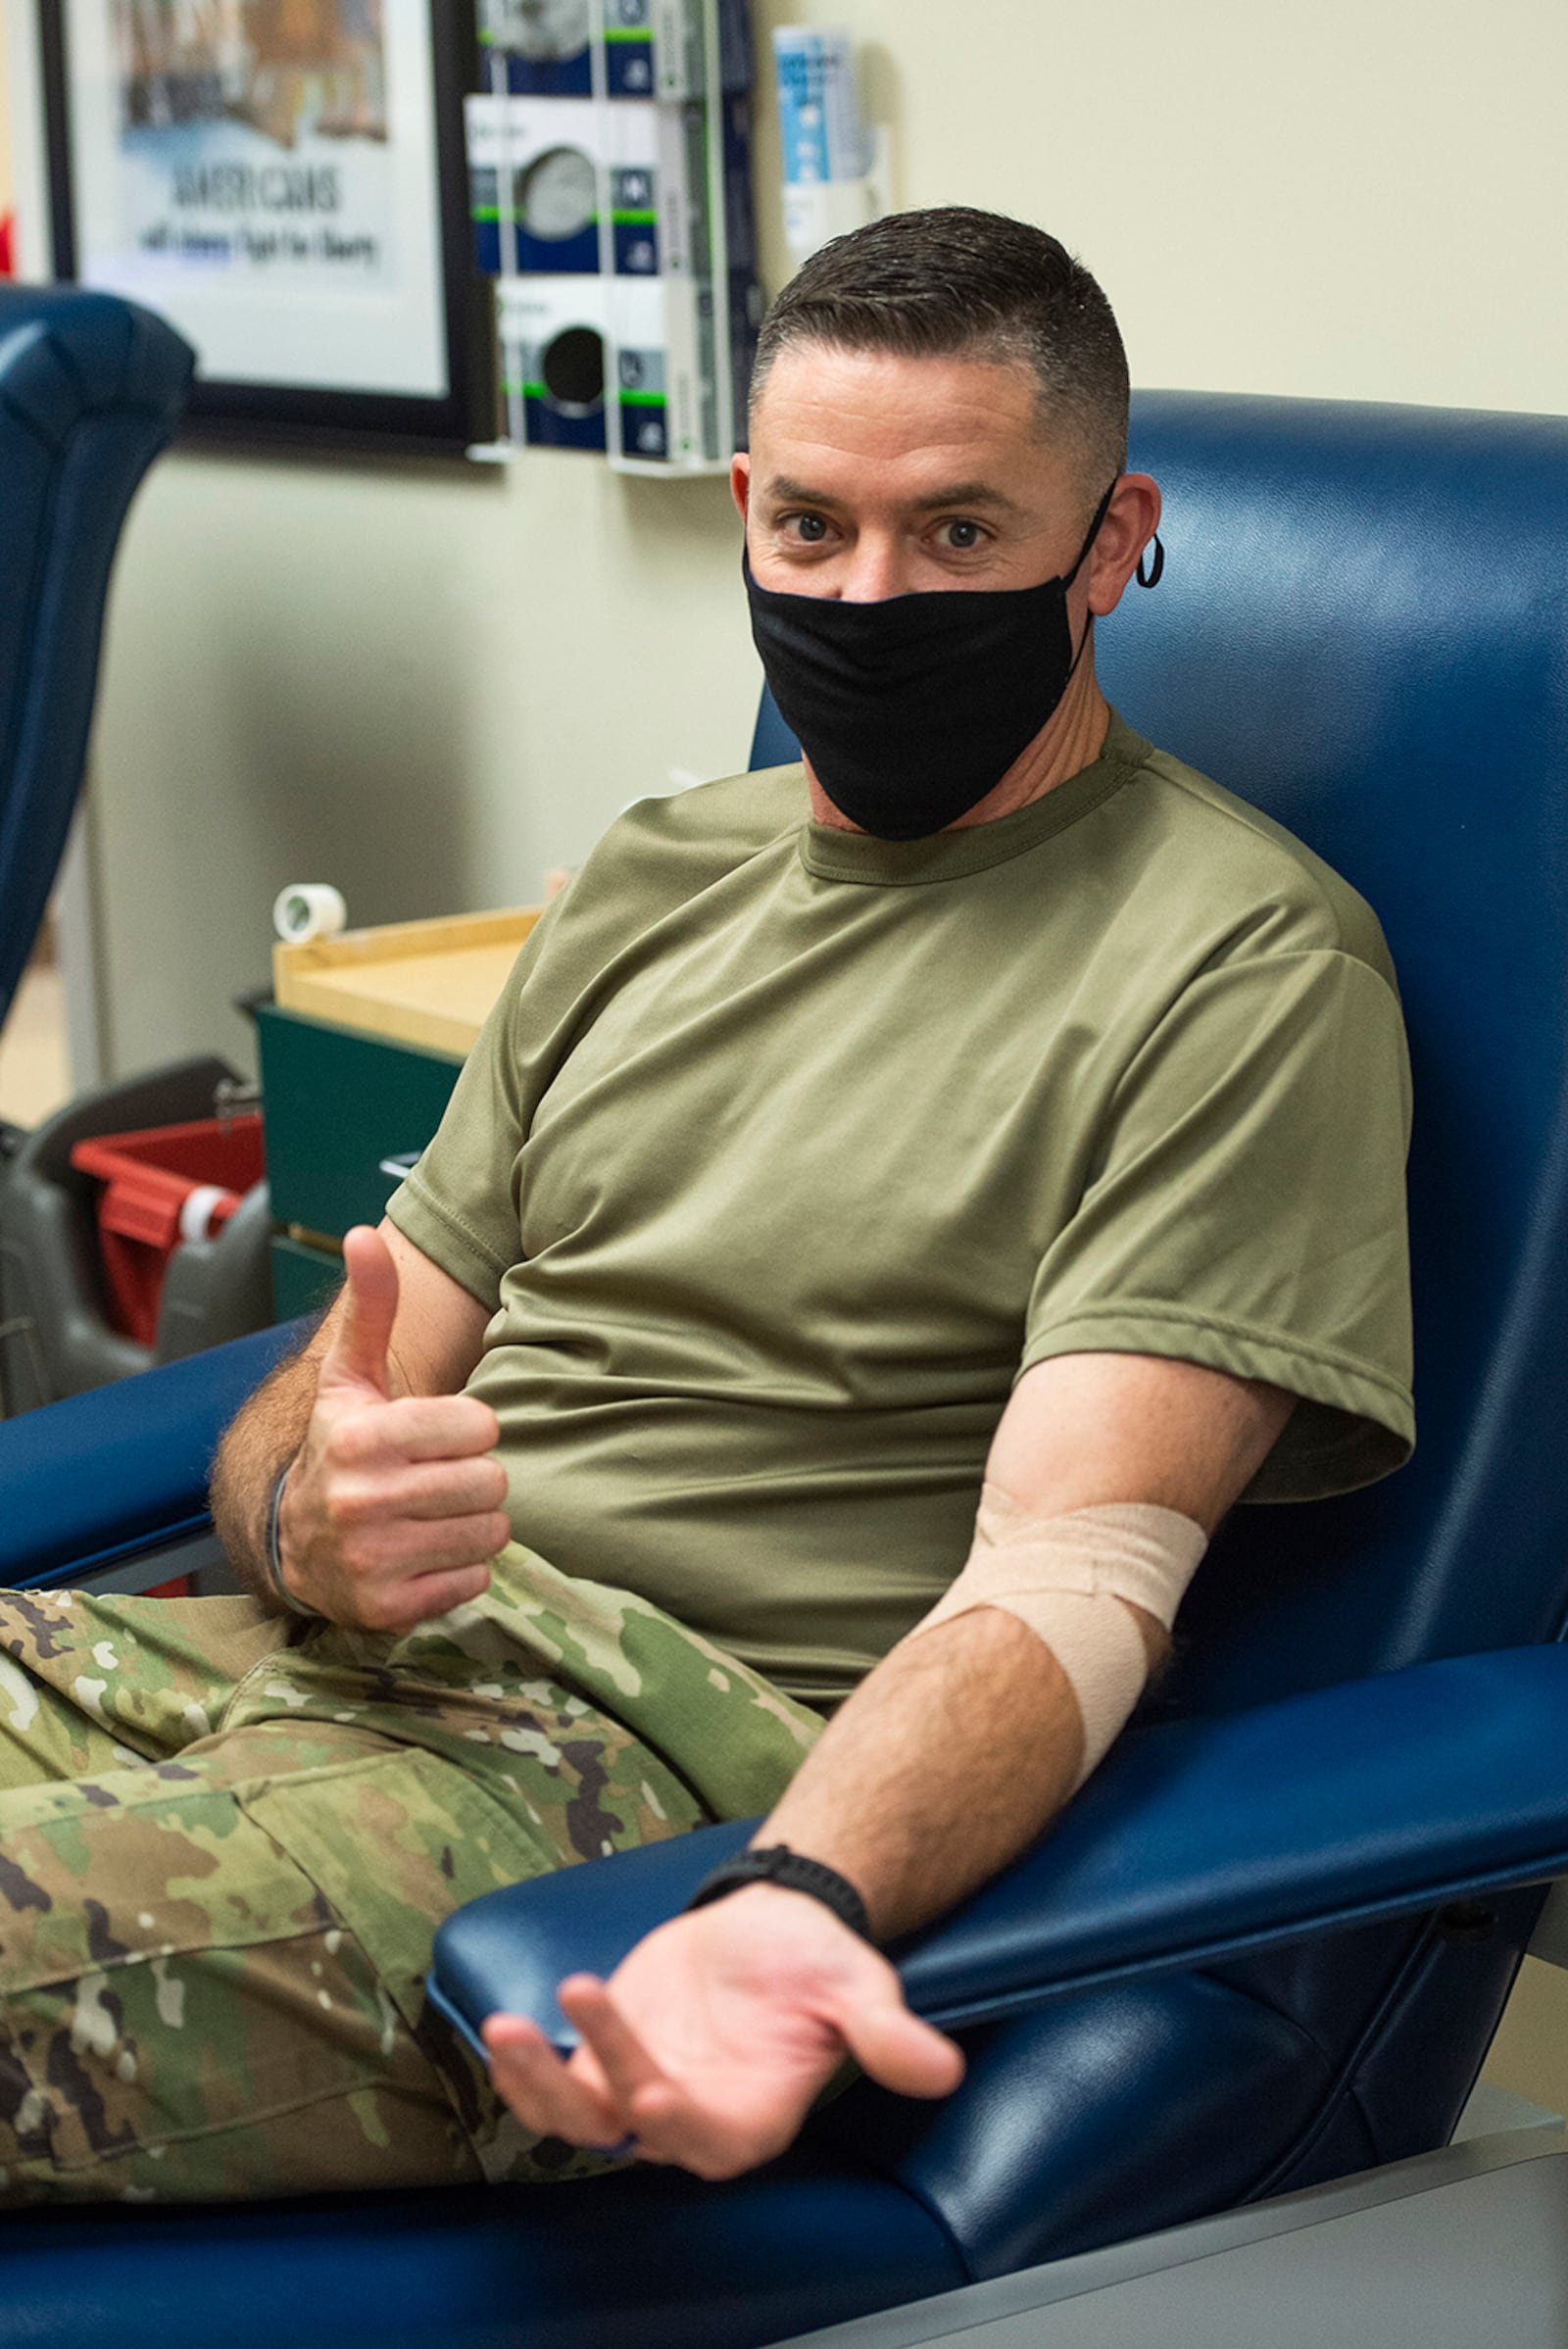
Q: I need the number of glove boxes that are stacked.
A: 3